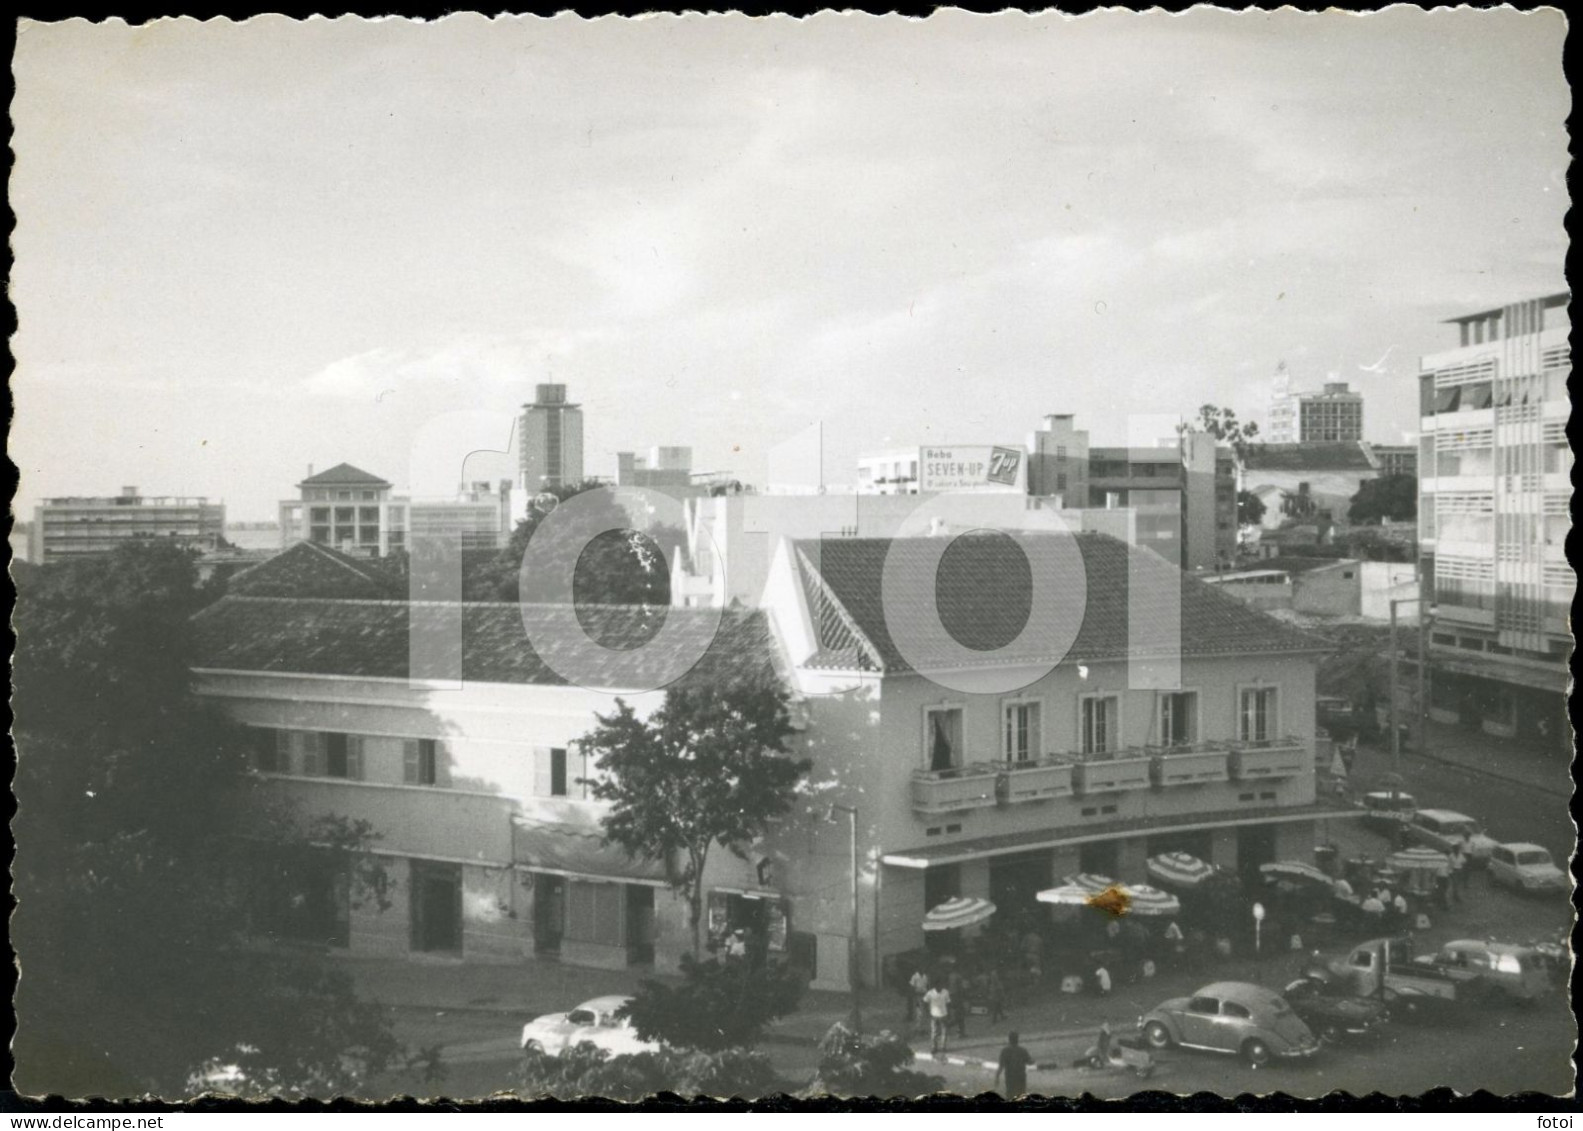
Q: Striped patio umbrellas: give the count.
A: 7